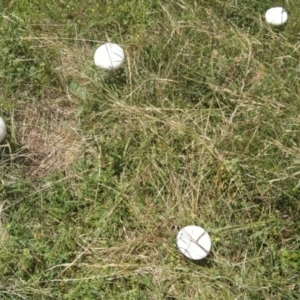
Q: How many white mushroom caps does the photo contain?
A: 4